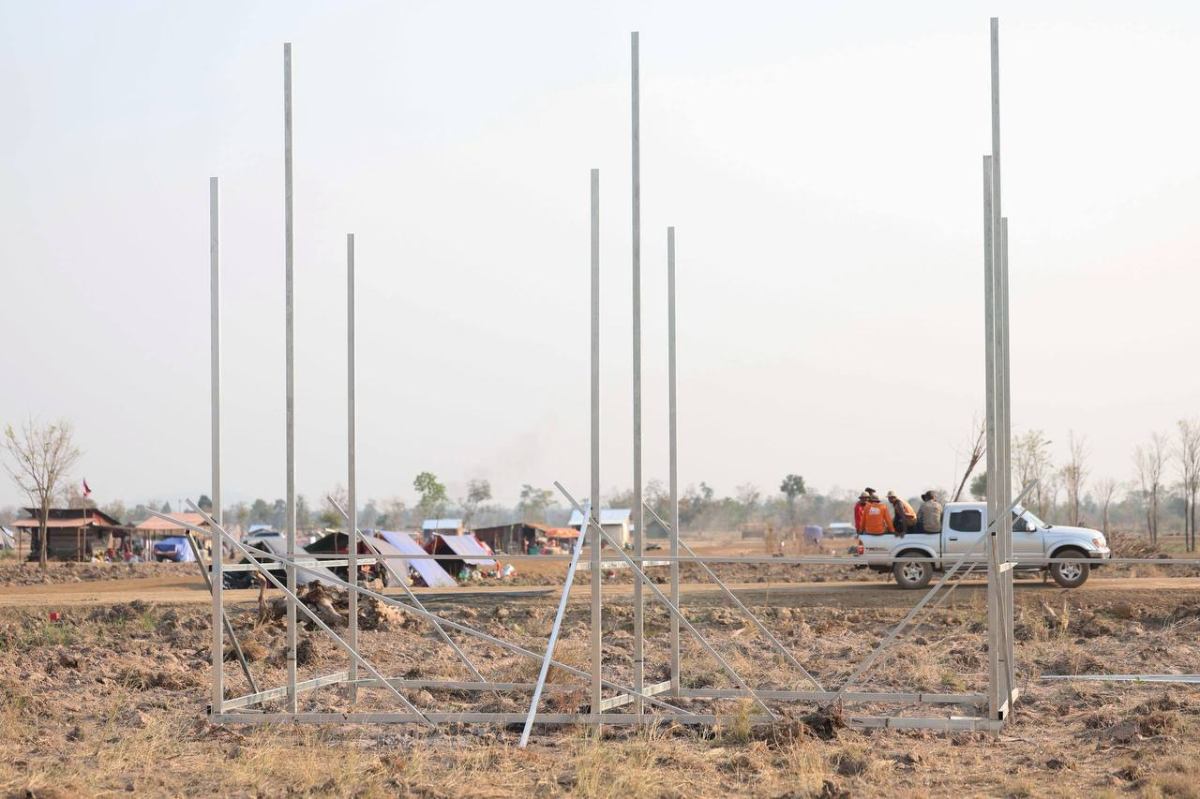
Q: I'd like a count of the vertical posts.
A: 9